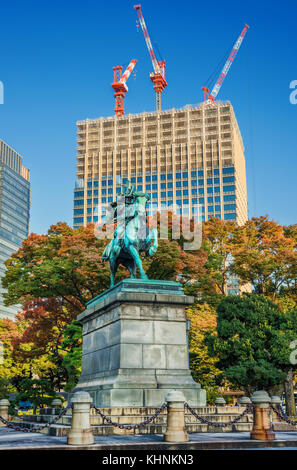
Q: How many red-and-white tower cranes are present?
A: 3